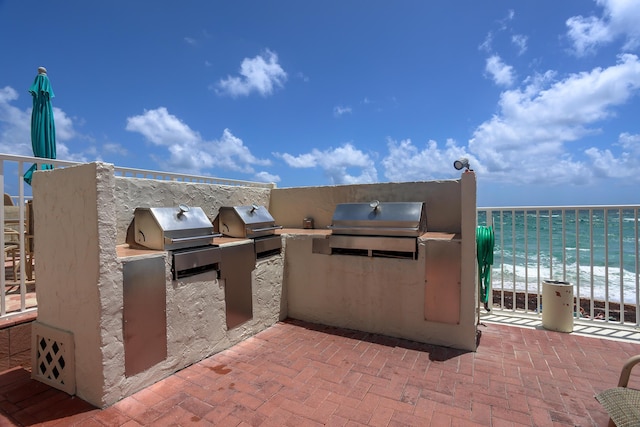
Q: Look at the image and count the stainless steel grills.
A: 3